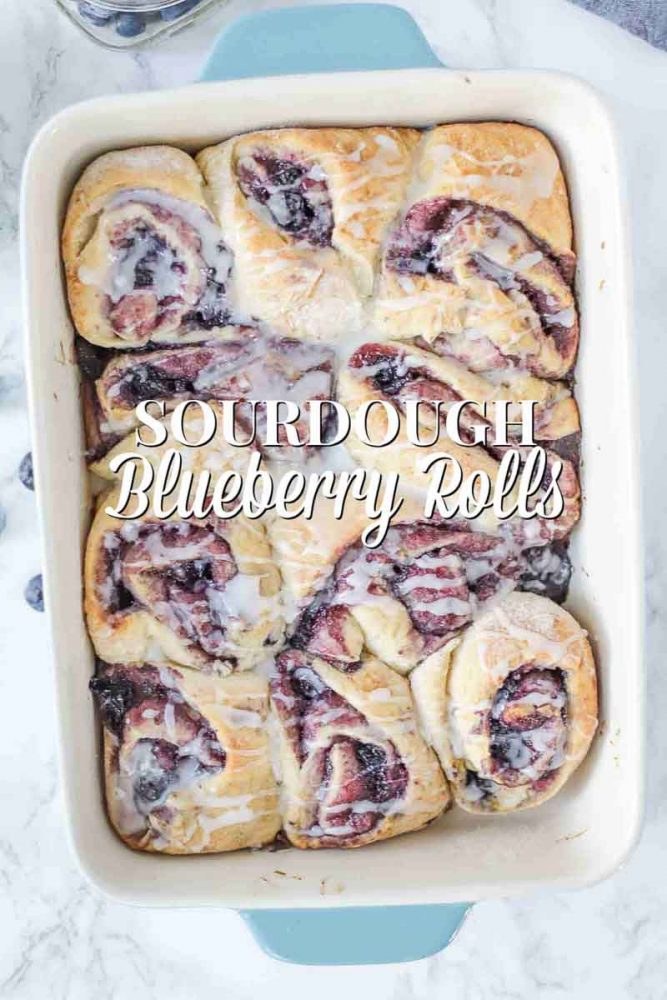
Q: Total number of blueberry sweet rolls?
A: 10